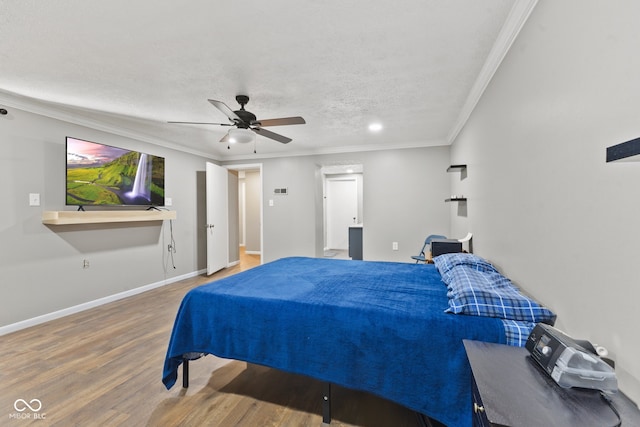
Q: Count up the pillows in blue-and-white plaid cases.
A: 2